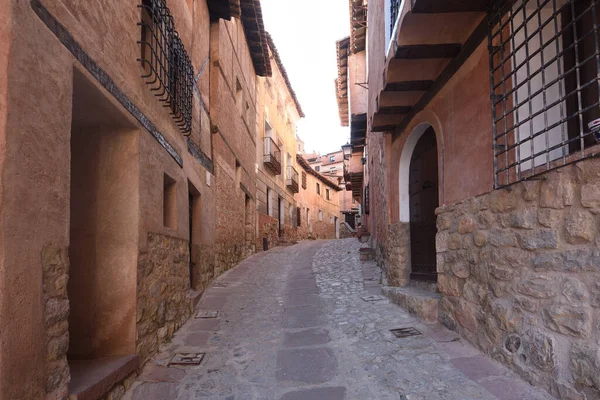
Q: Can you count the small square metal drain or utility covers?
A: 5